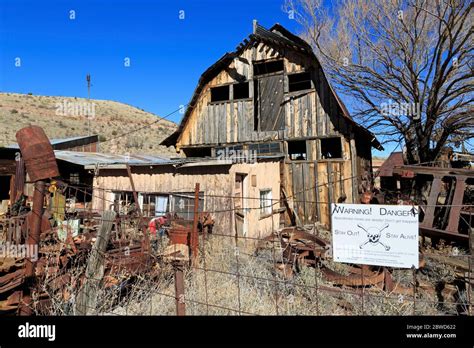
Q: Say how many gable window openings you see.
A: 4